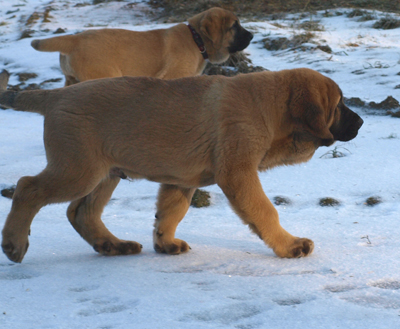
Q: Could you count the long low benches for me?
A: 0